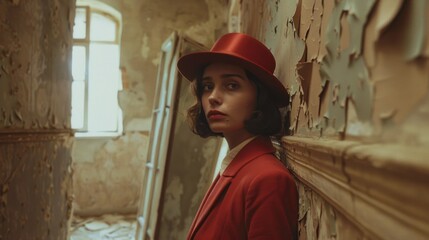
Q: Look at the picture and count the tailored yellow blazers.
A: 0